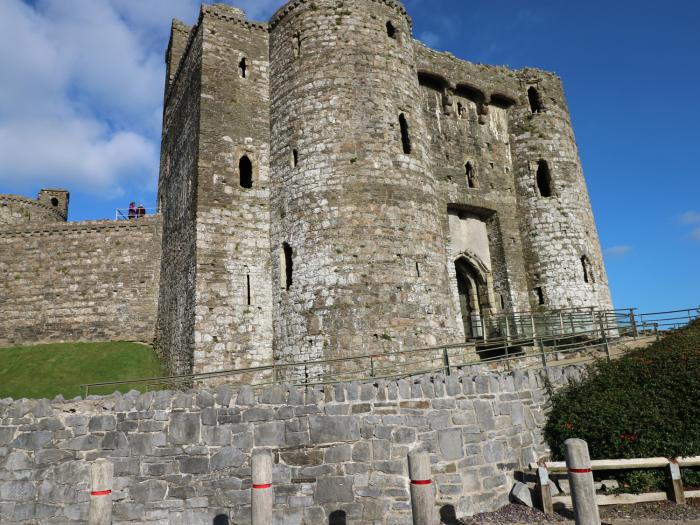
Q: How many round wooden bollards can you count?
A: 4